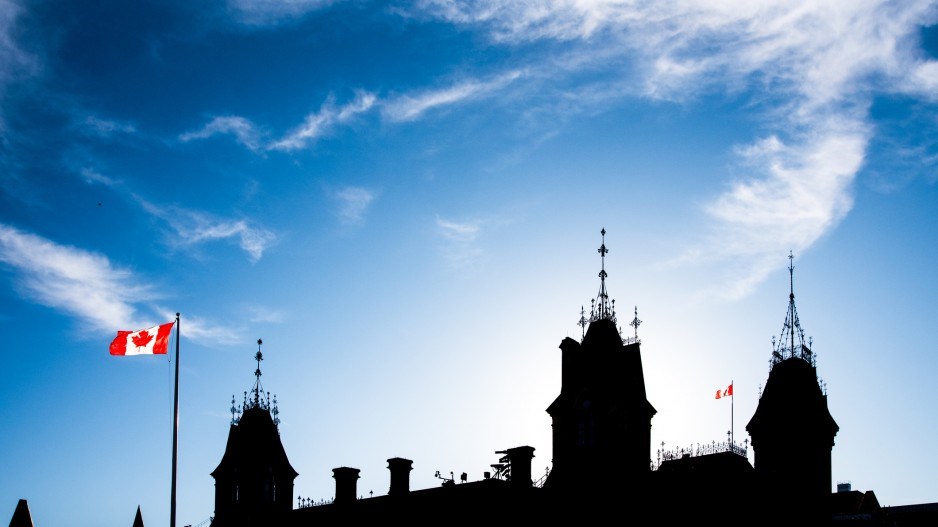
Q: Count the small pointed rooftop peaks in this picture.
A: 2